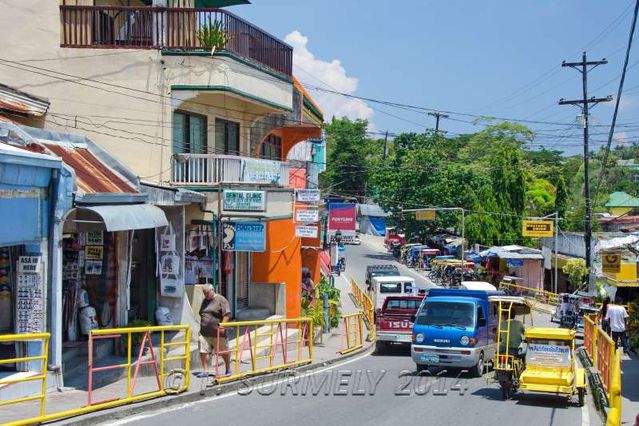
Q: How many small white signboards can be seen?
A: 3